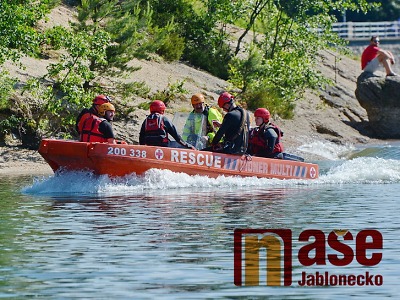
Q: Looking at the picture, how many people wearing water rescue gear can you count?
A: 6